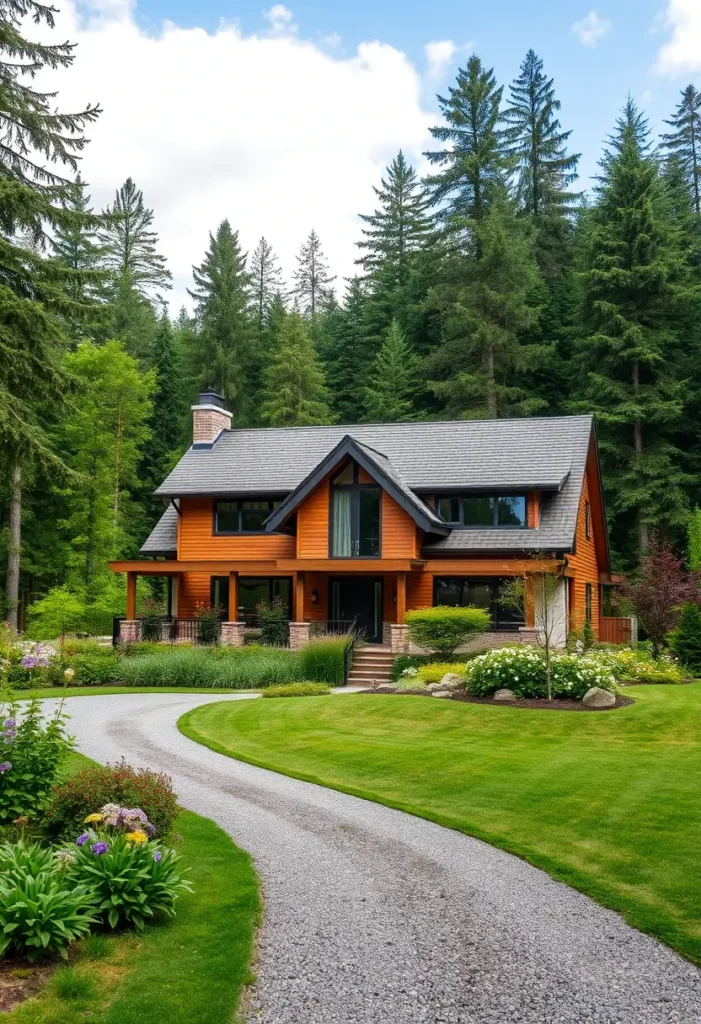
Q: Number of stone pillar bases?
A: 5